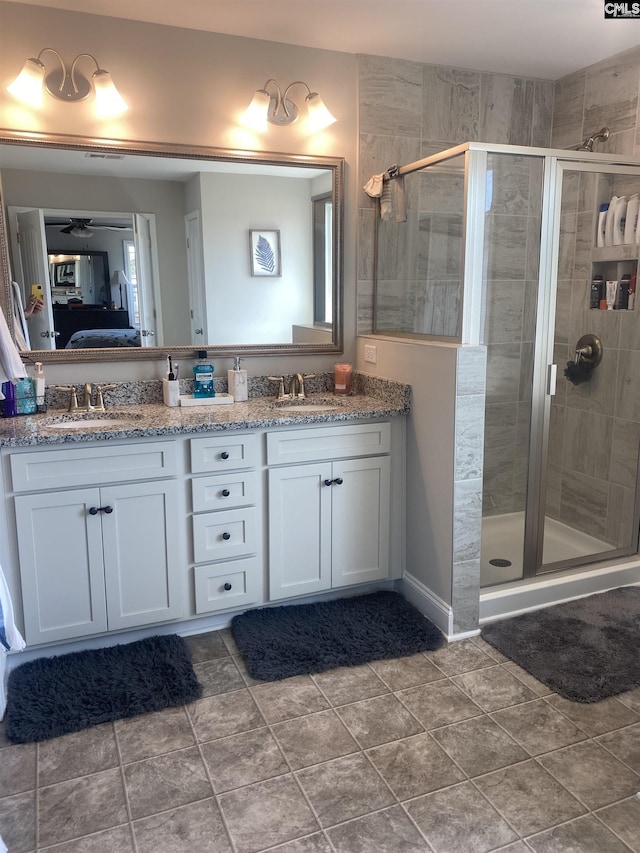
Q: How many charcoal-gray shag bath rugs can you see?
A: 3